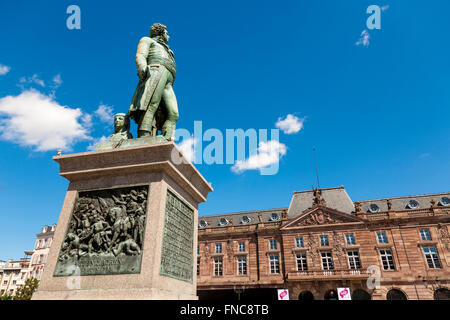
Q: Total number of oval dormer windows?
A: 7